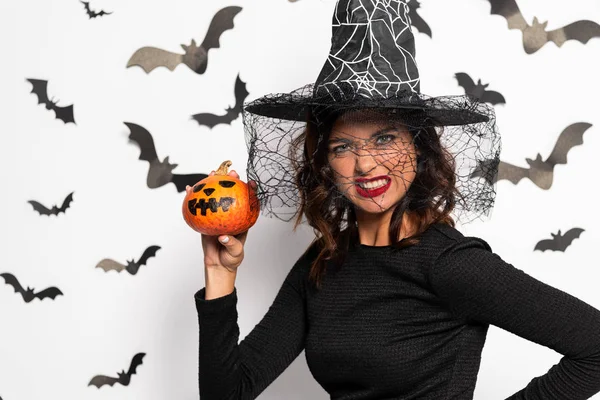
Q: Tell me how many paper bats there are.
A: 14